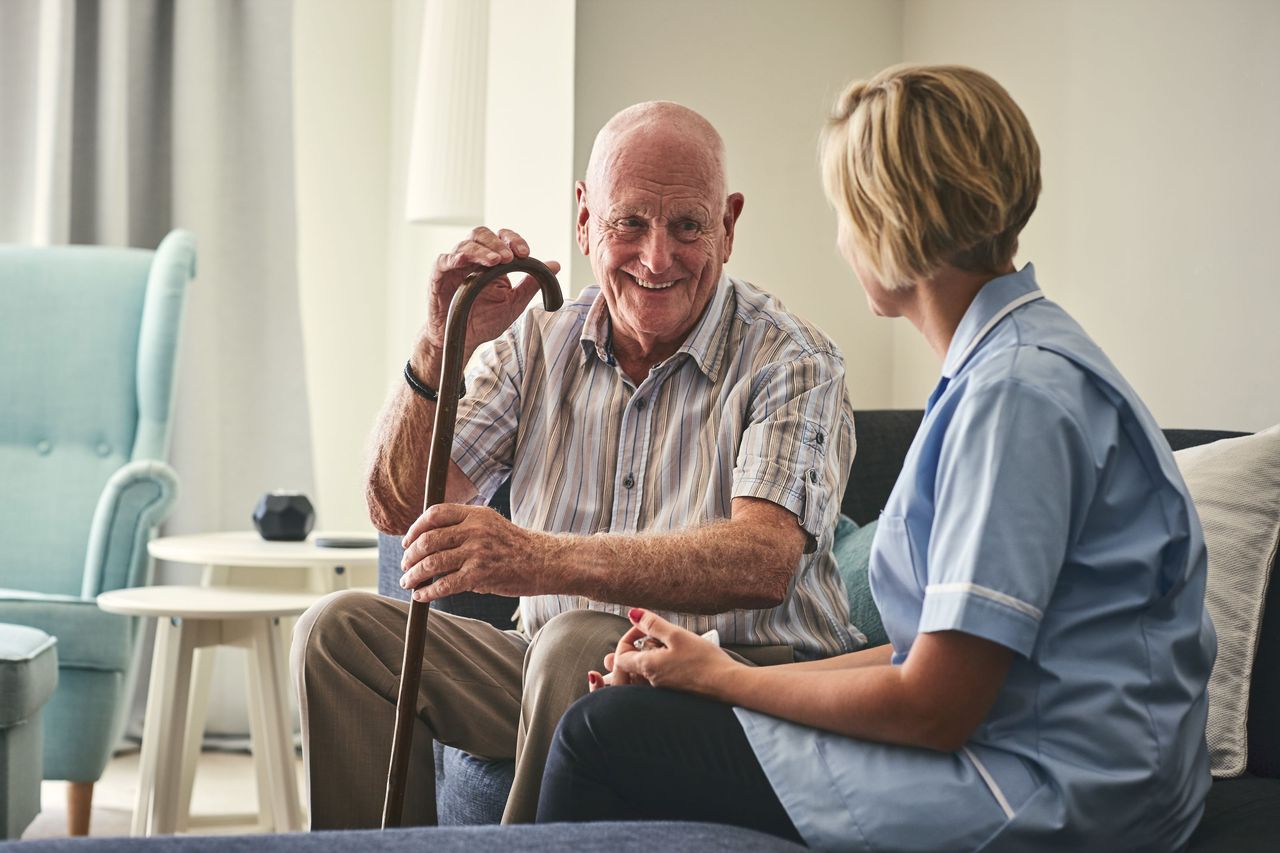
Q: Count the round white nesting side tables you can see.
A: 2